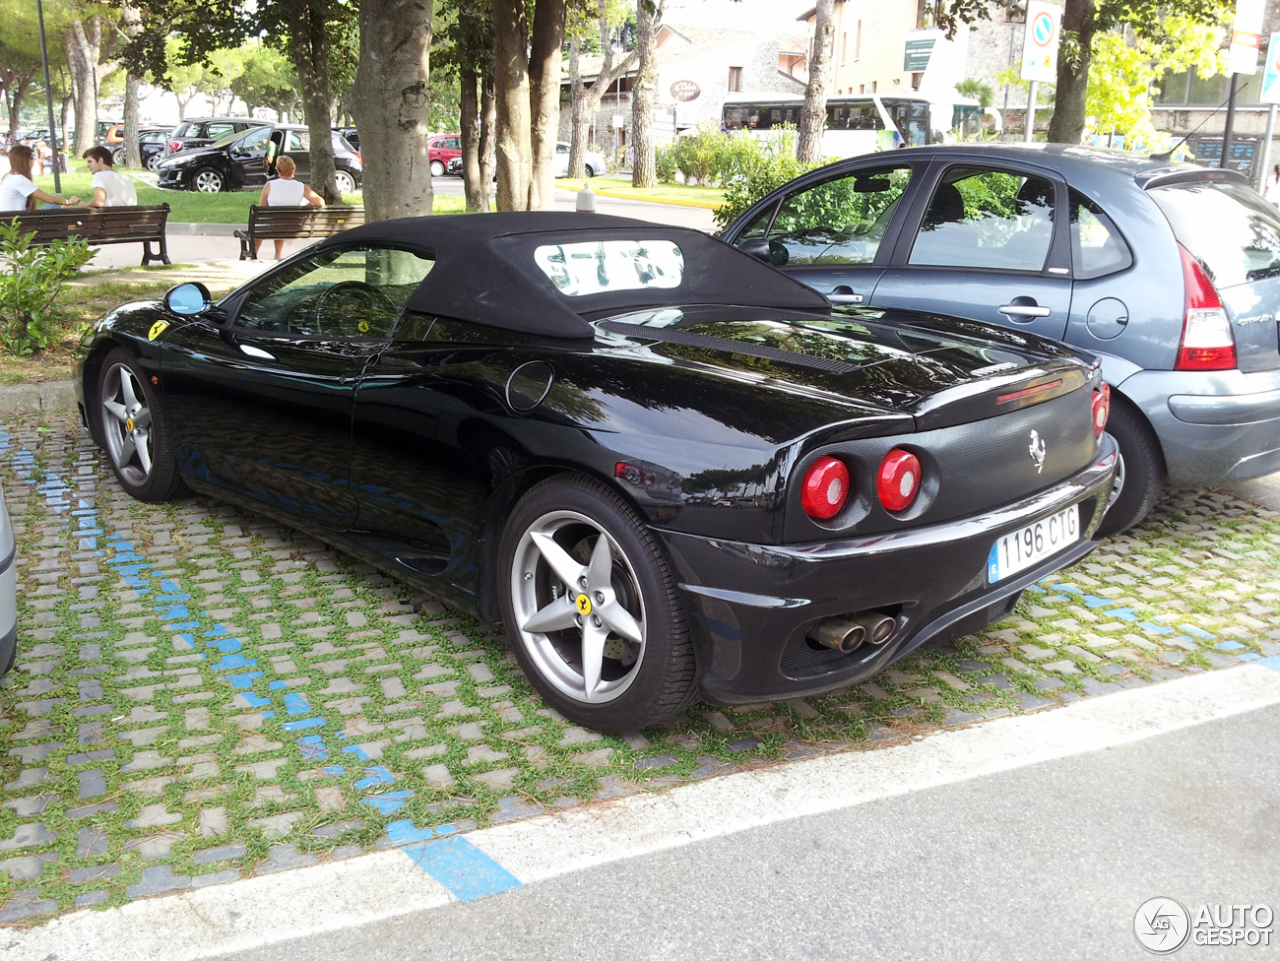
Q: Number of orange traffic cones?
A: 0